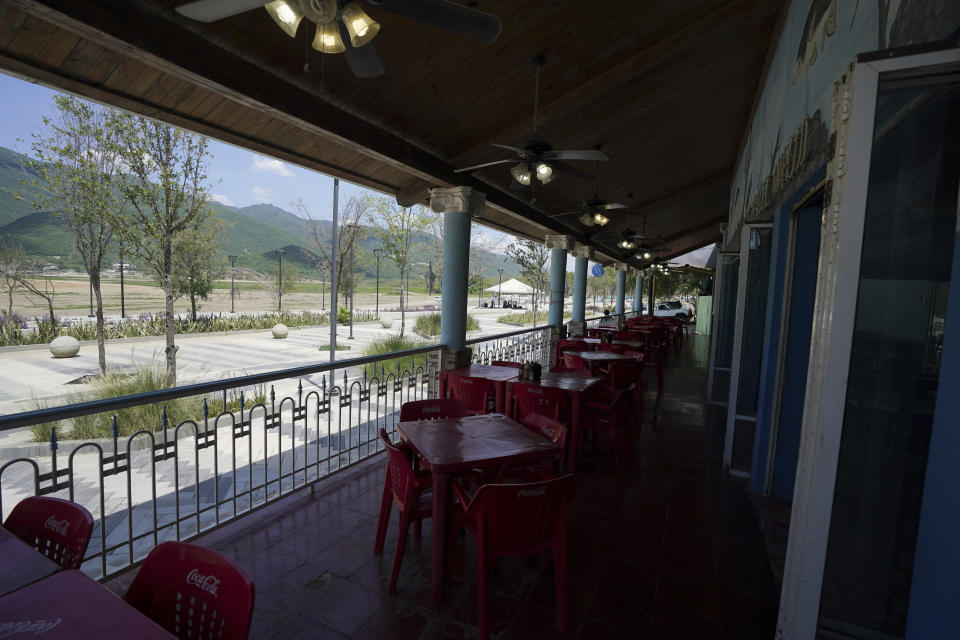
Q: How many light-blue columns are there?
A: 5